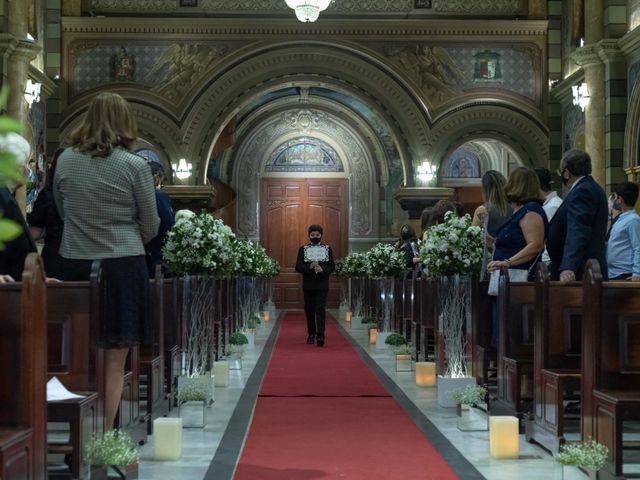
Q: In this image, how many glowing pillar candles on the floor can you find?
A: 7